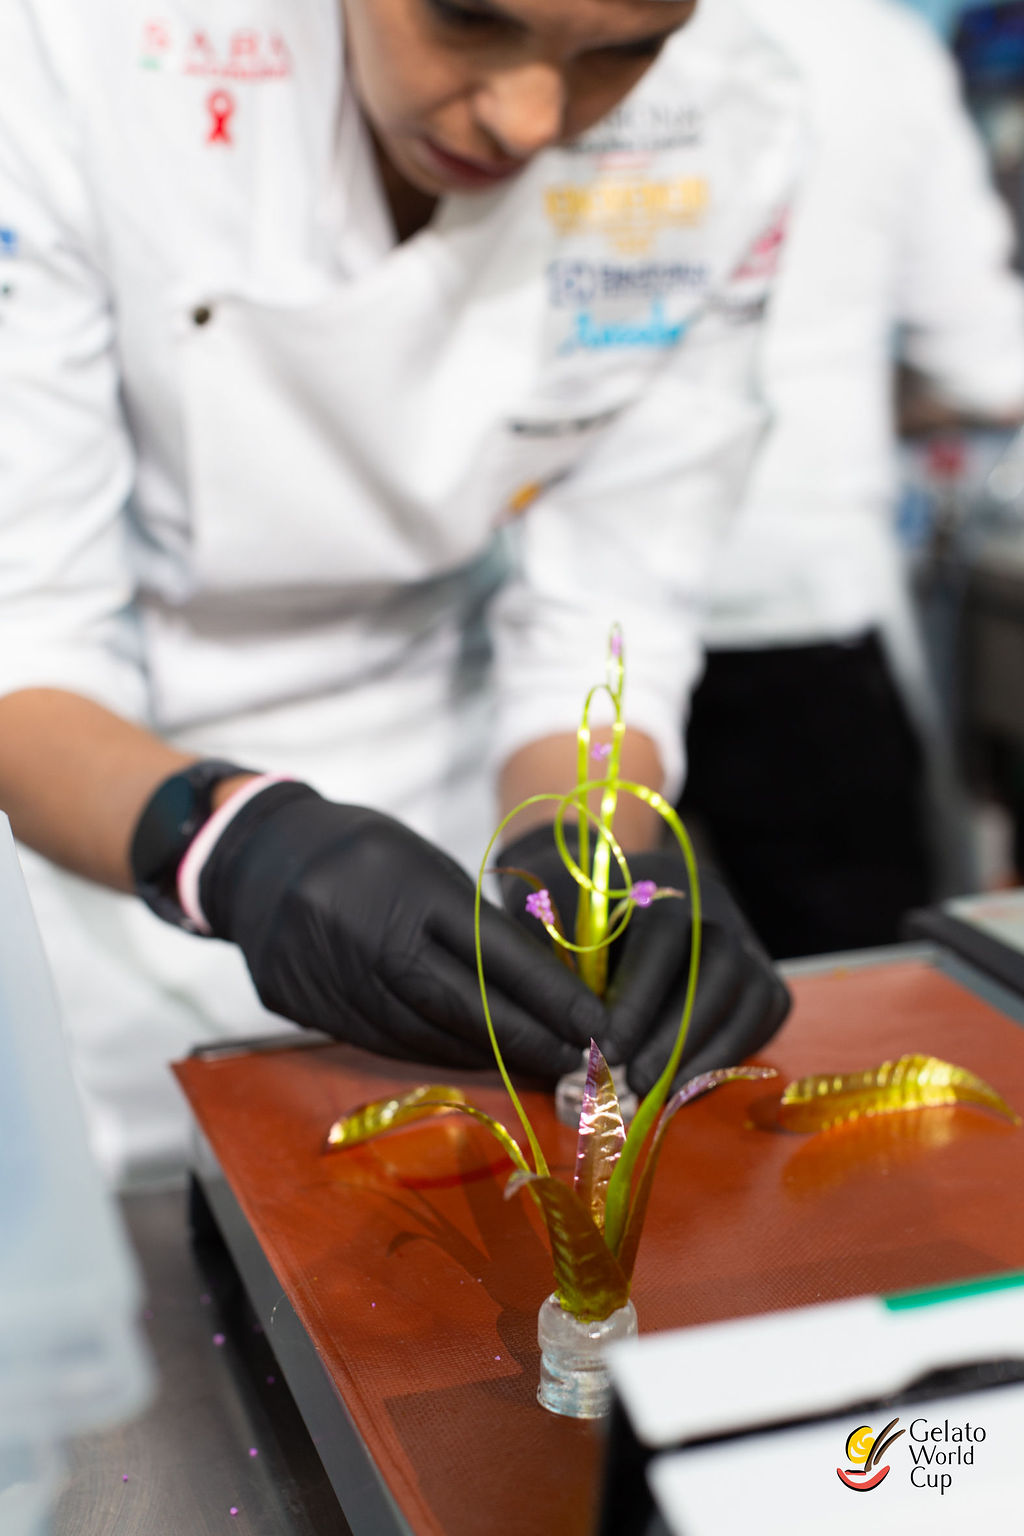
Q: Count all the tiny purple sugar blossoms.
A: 4